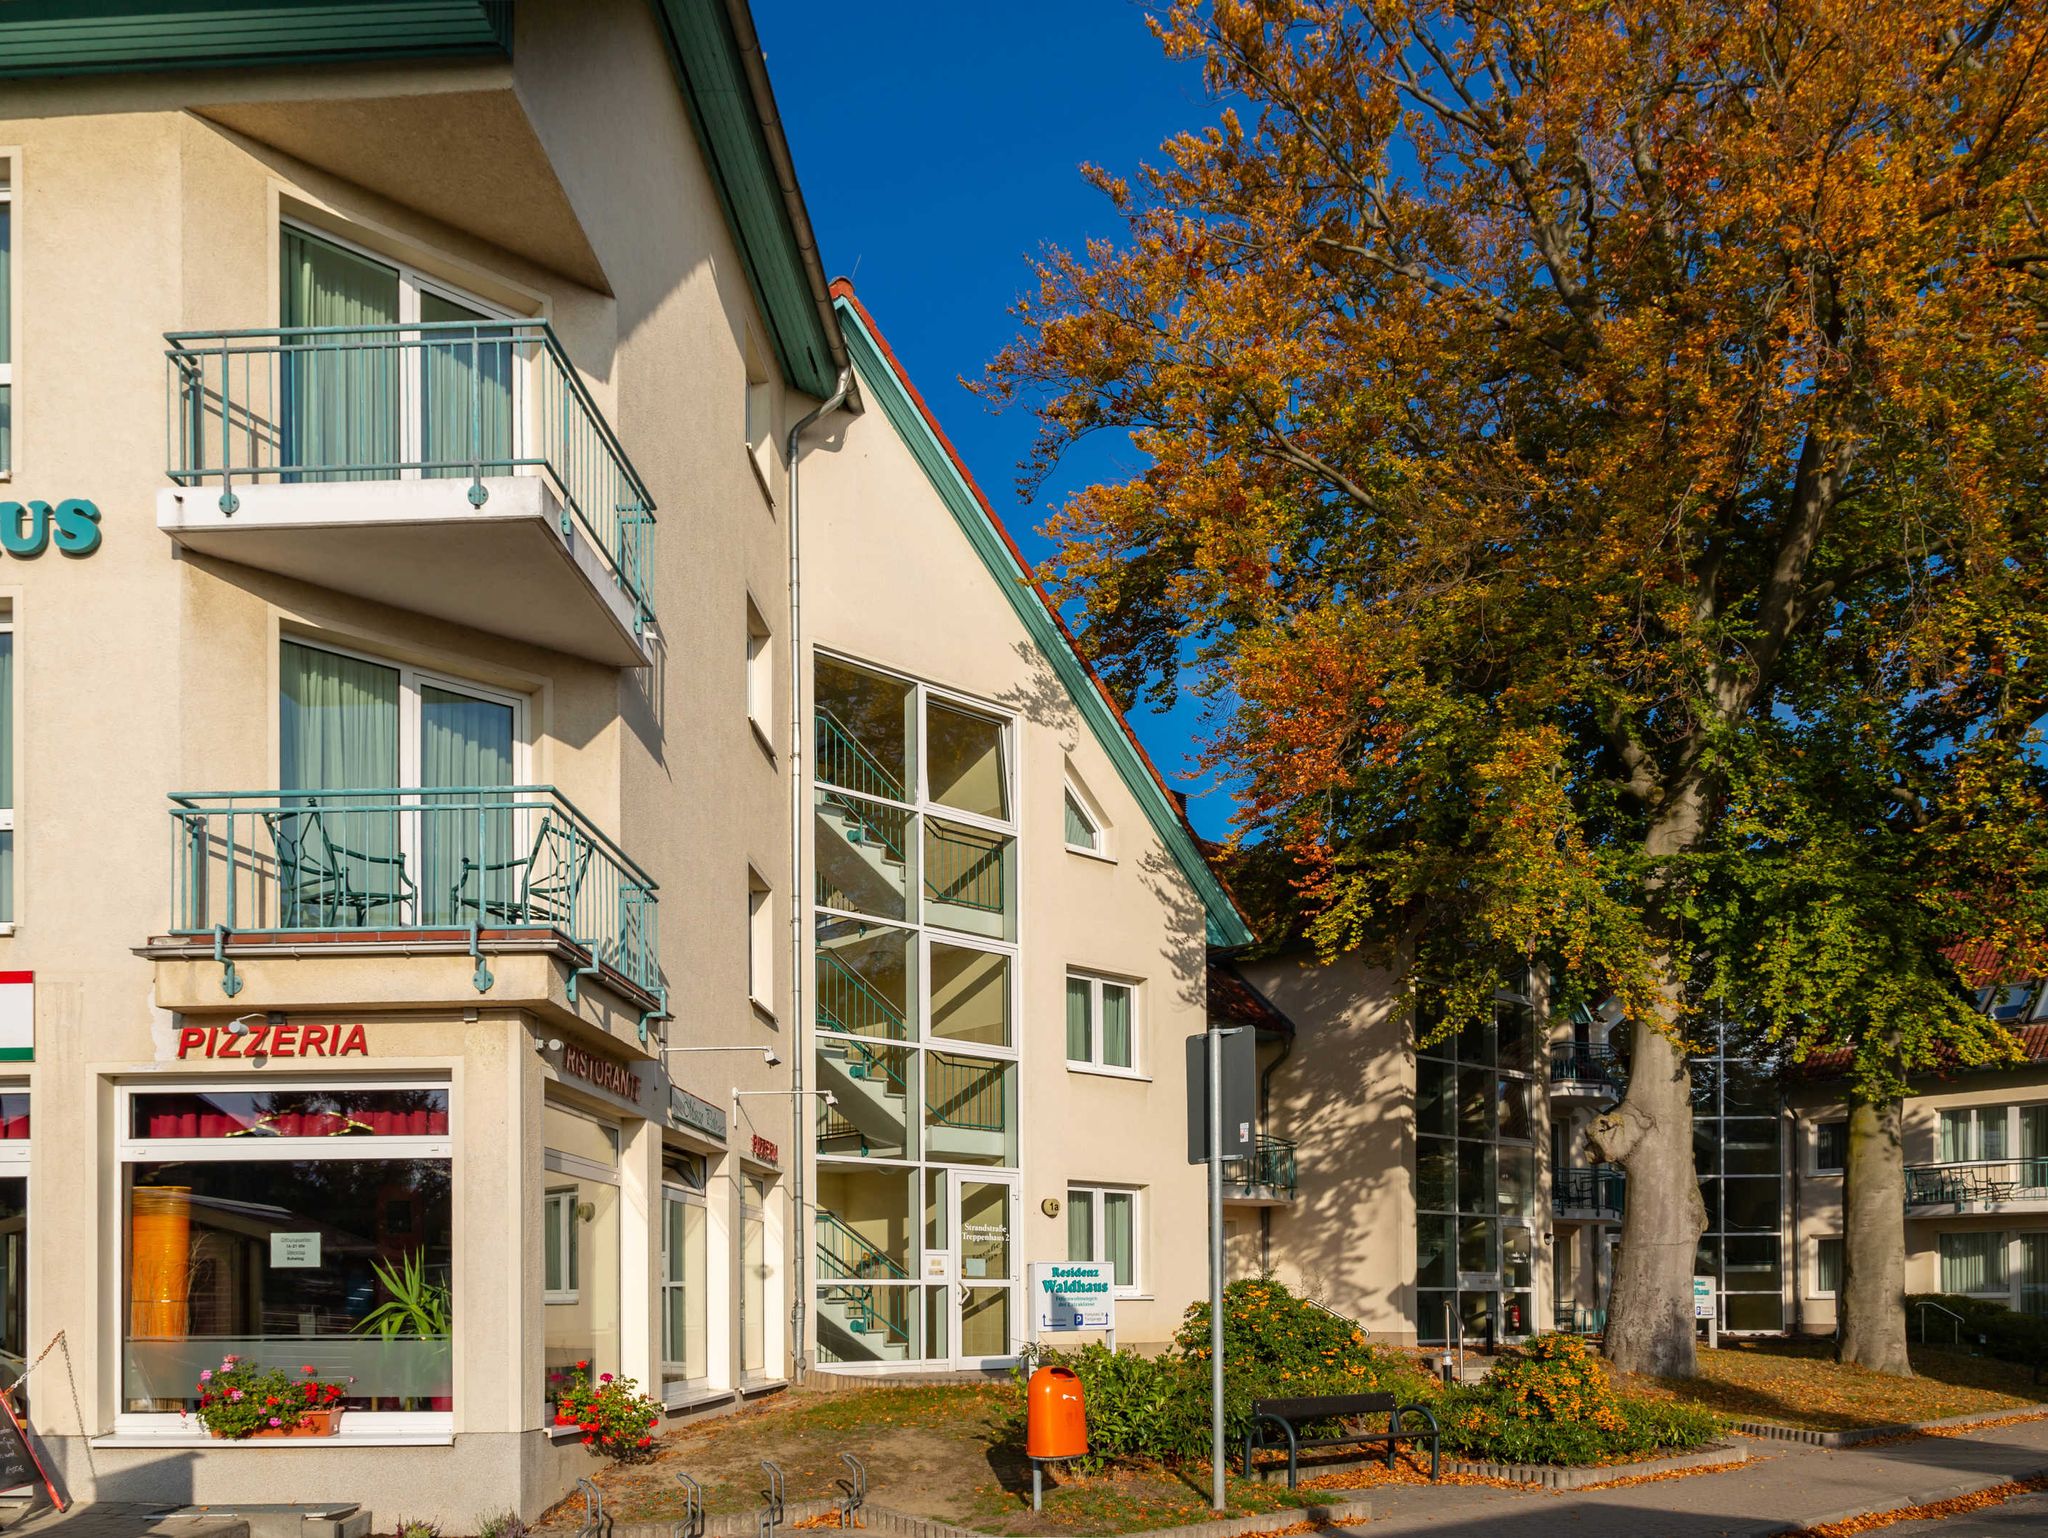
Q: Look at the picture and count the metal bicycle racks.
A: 4